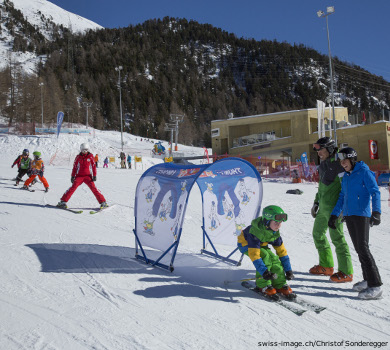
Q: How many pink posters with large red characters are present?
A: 0